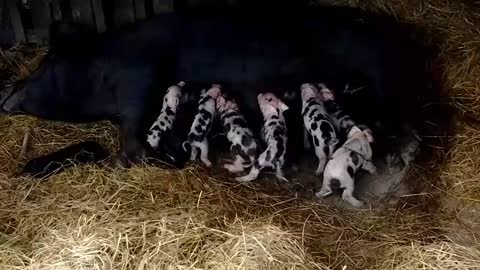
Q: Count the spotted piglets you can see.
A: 7